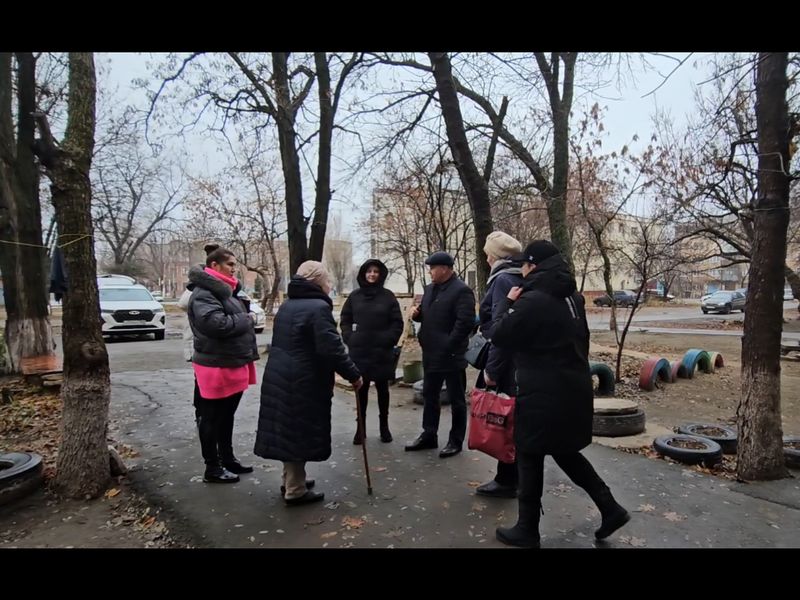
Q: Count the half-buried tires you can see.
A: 5